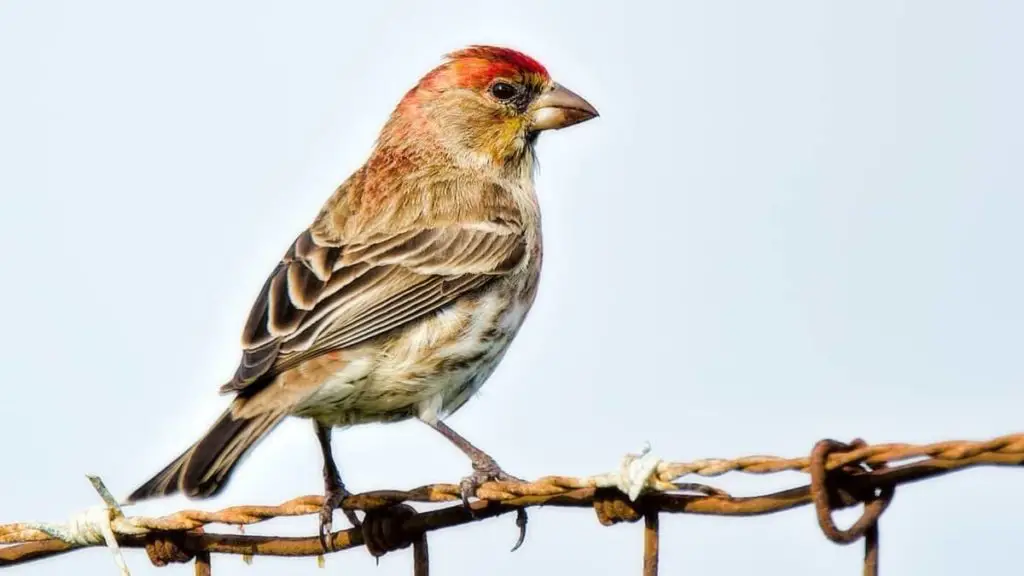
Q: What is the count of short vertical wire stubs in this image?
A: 4